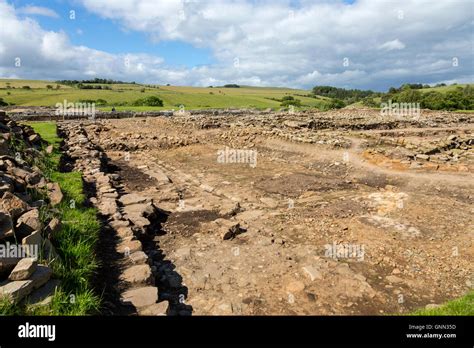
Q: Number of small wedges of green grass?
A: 1